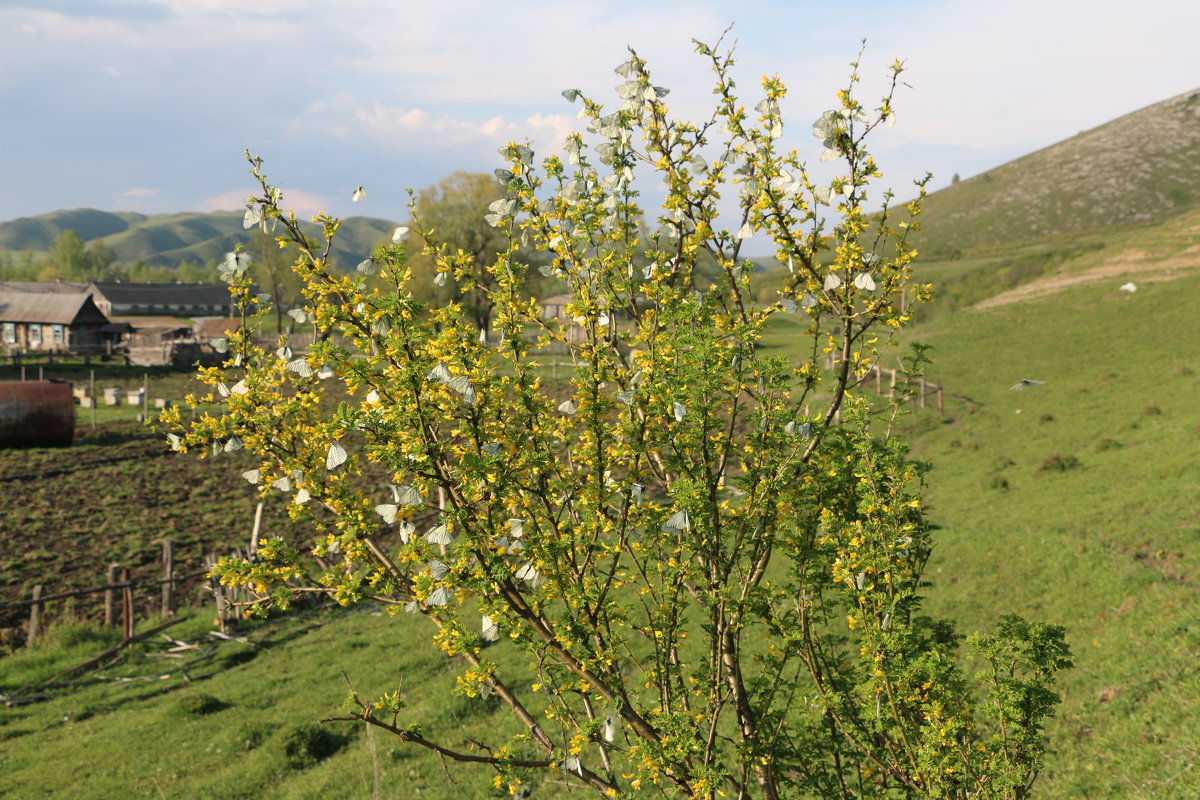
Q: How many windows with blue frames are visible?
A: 3